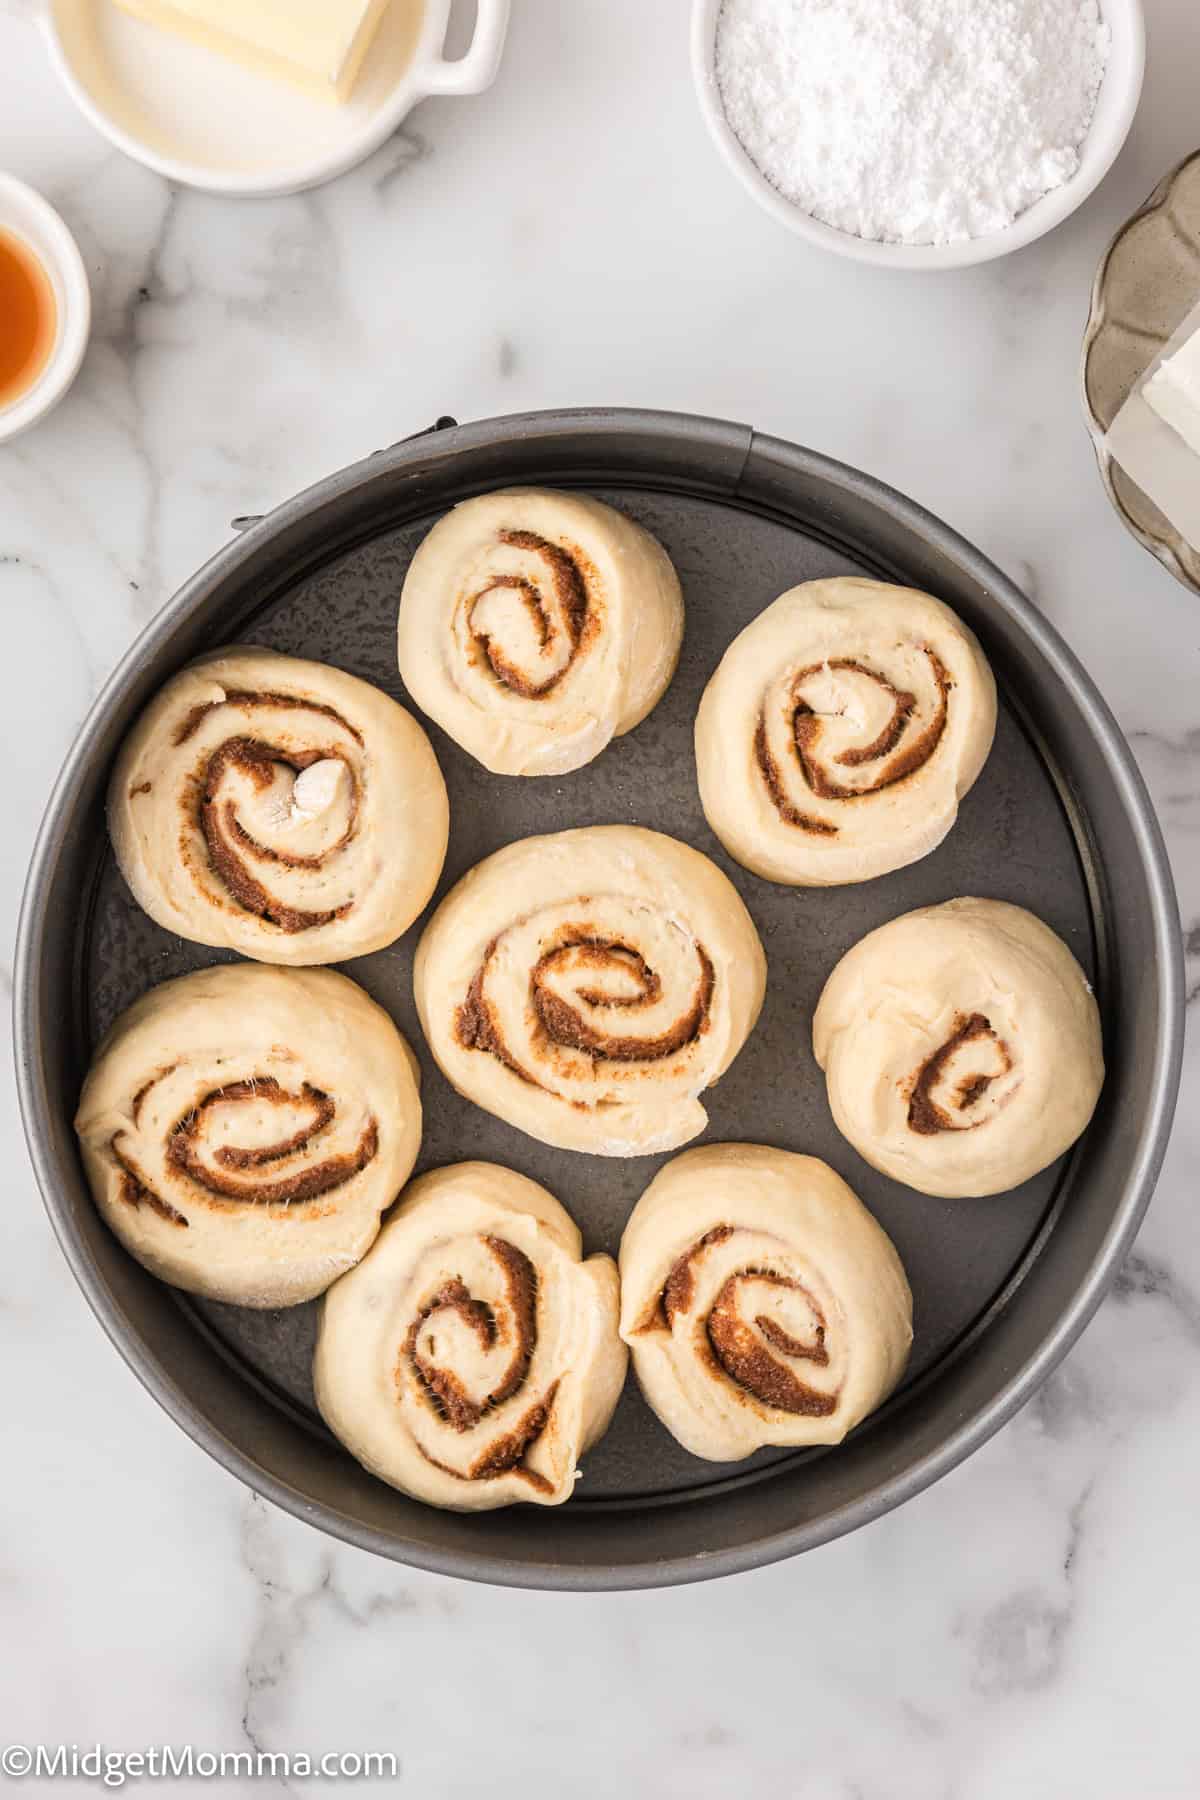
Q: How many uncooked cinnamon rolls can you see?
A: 8